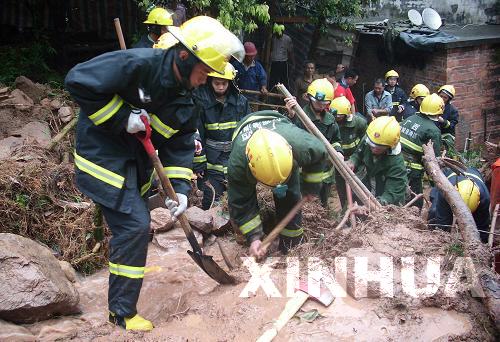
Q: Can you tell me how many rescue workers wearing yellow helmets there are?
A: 13